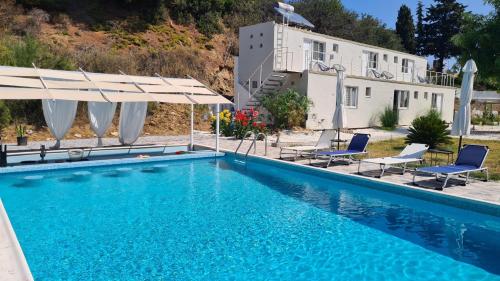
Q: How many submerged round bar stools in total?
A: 4